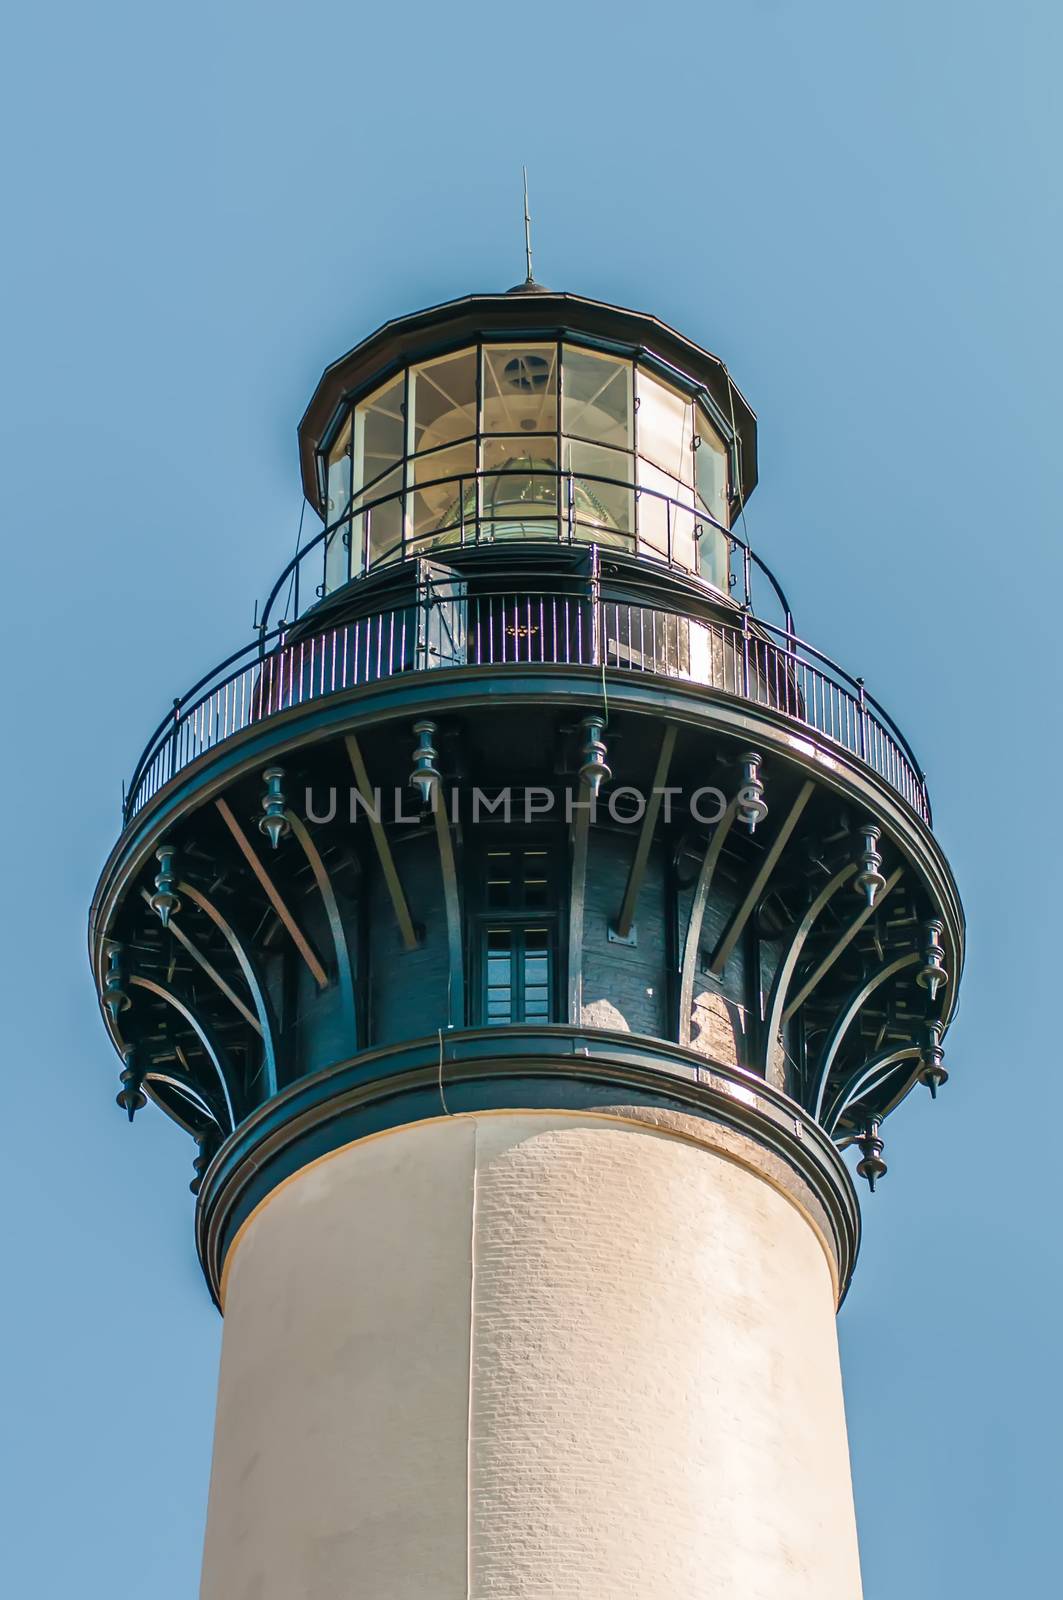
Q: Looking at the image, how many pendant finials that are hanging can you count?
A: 12